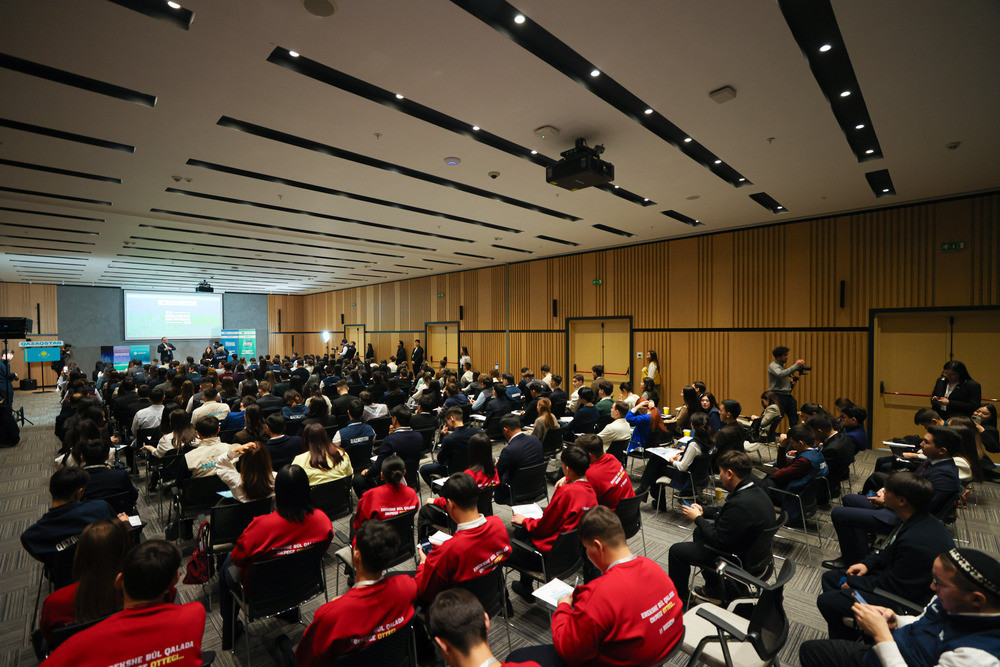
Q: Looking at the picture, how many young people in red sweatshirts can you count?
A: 11